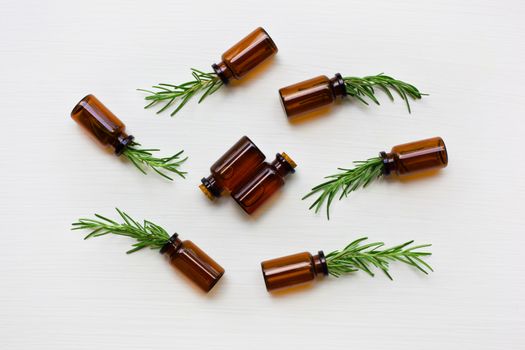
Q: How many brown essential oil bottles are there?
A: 8